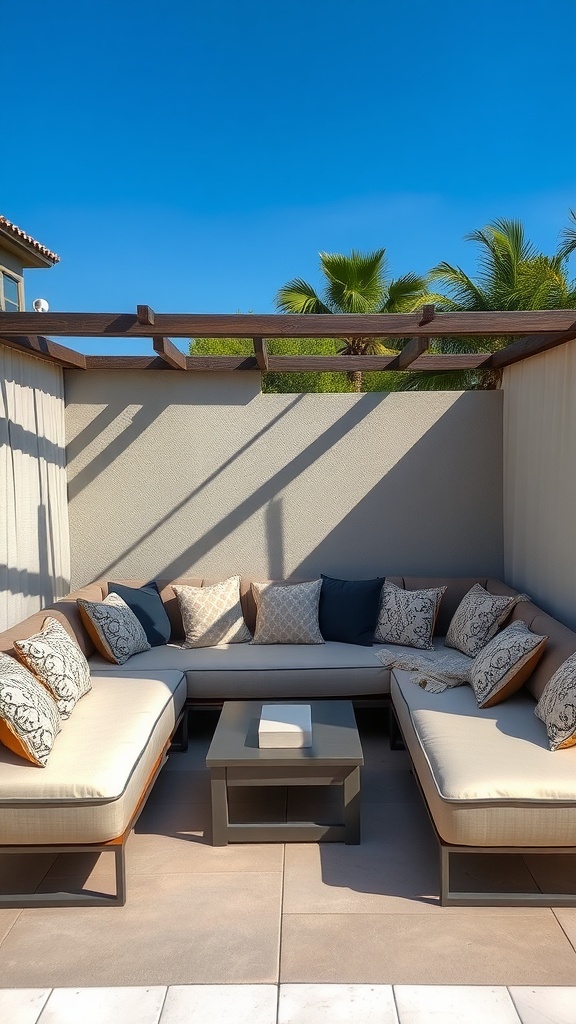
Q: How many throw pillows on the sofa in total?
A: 11